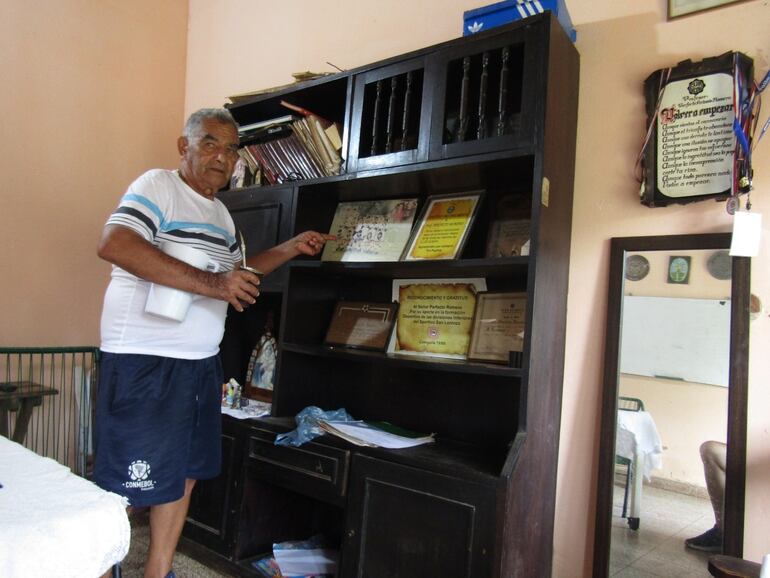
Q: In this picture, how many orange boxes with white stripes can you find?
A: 0